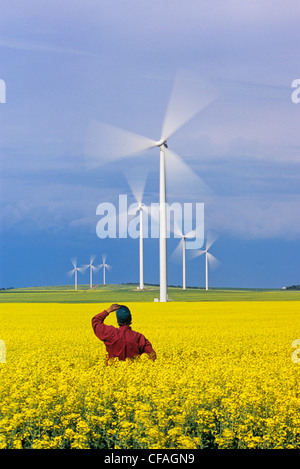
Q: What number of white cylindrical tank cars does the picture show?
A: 0